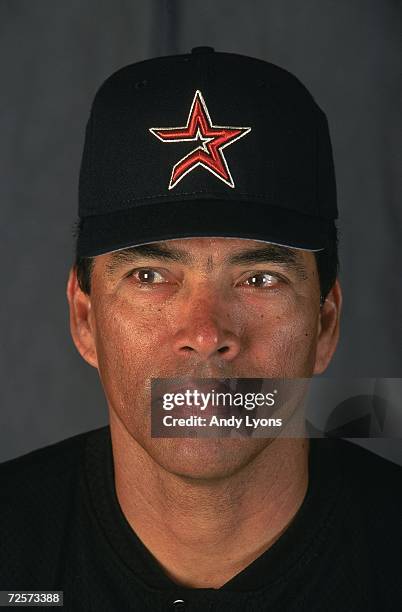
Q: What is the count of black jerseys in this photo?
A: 1